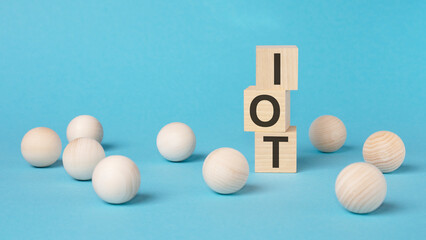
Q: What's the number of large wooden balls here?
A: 9